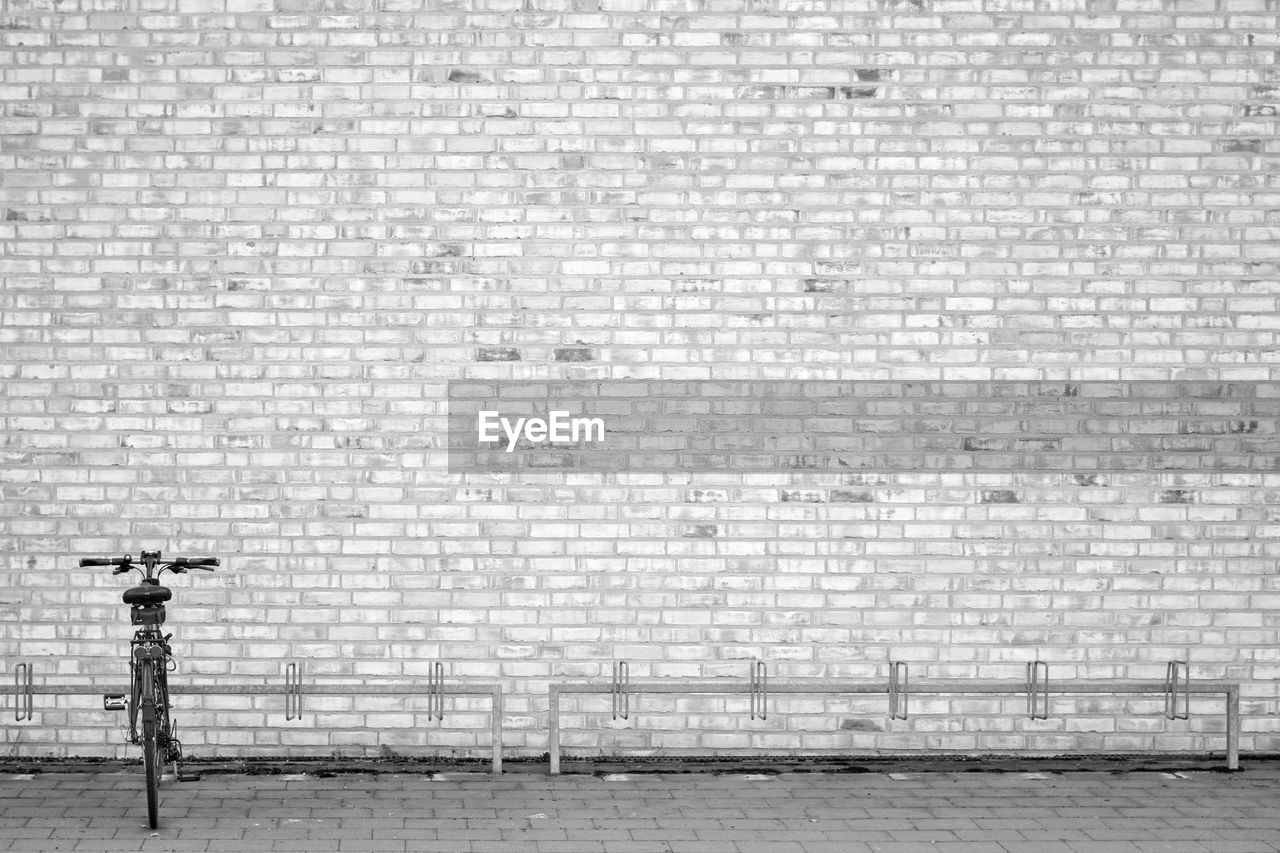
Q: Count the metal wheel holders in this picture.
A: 8